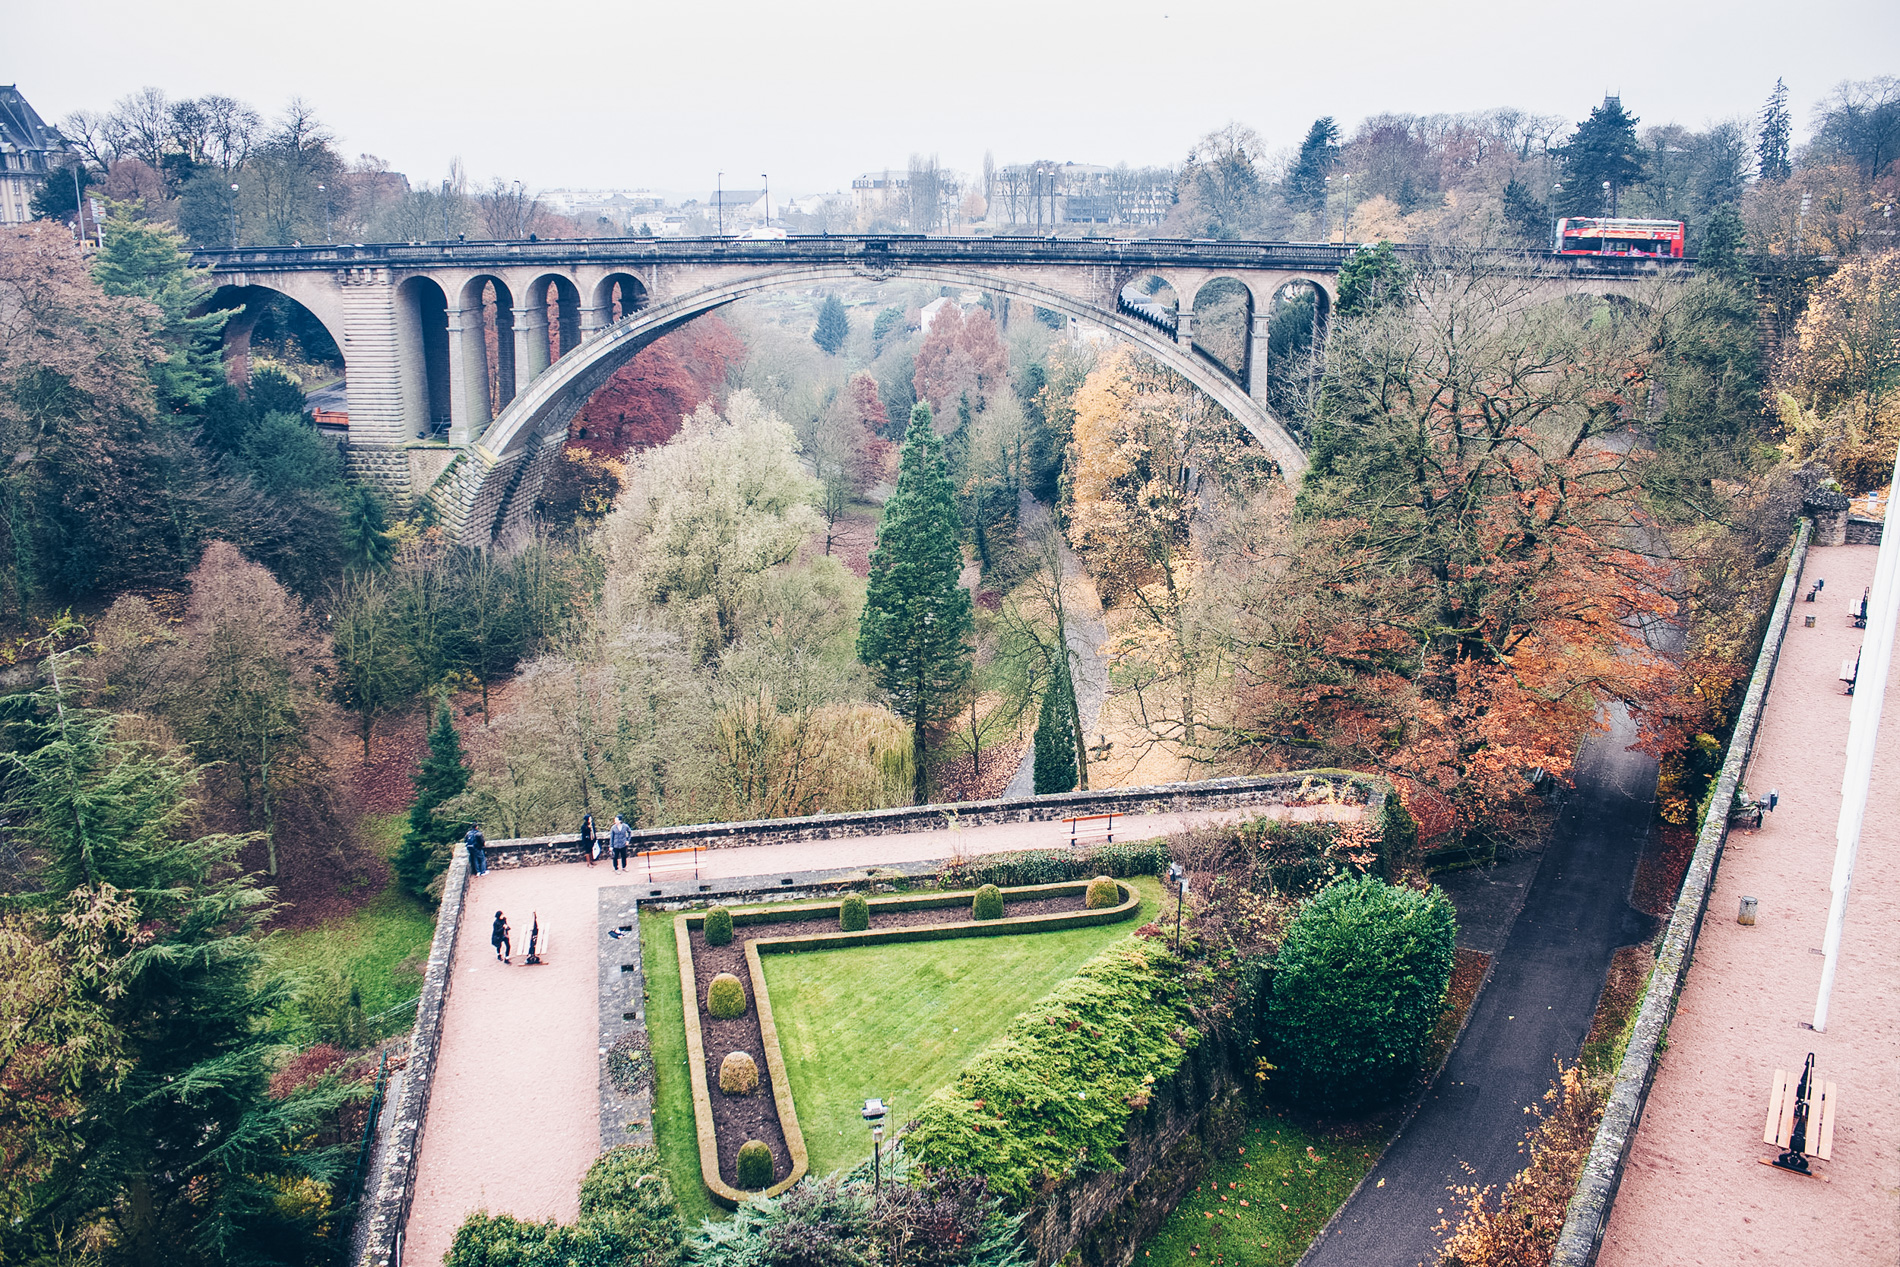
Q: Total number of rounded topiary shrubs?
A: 7